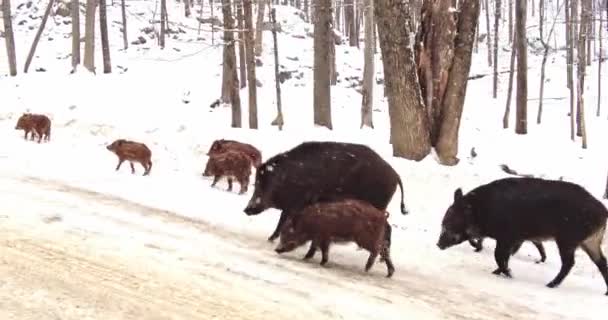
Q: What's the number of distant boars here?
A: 4